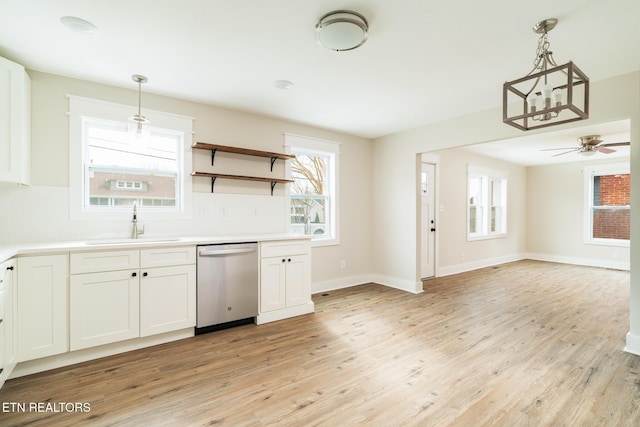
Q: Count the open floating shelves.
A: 2